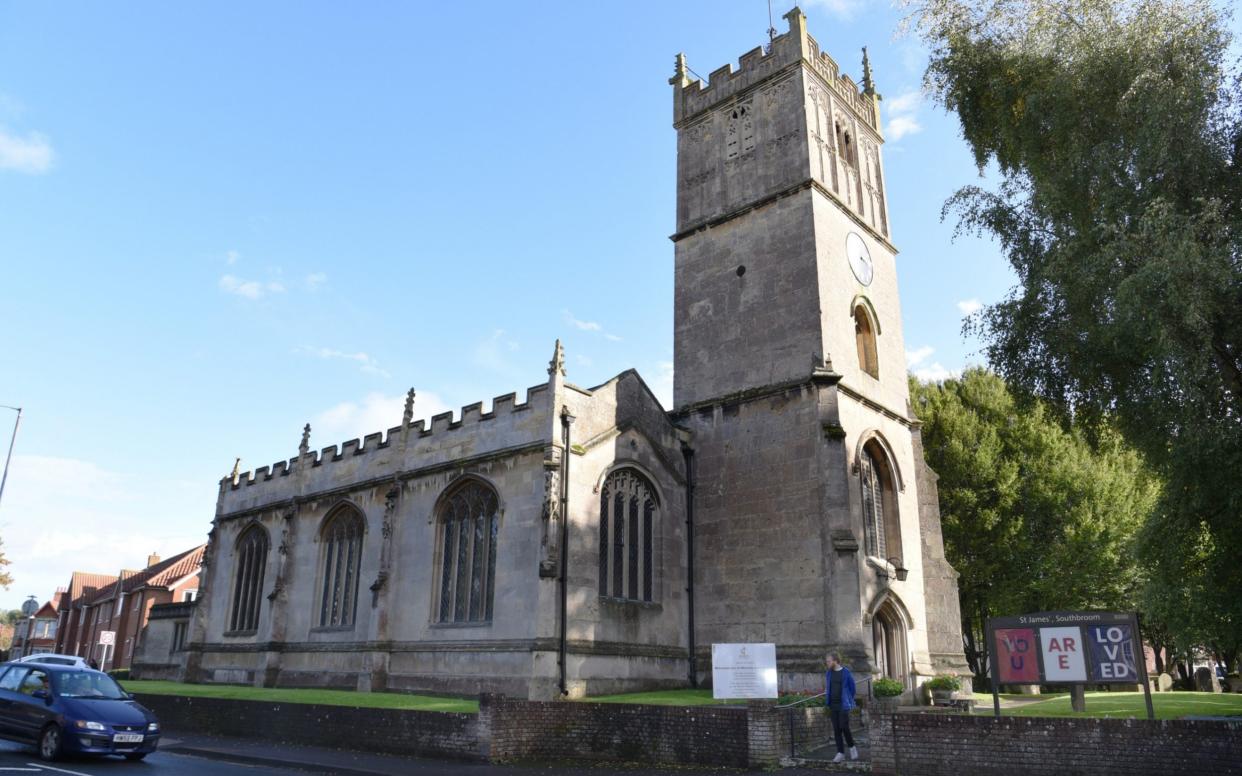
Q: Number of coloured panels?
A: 3